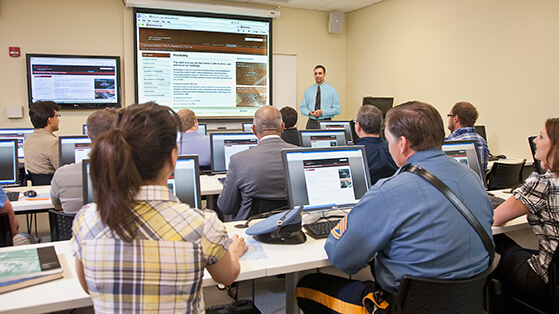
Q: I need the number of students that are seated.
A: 11